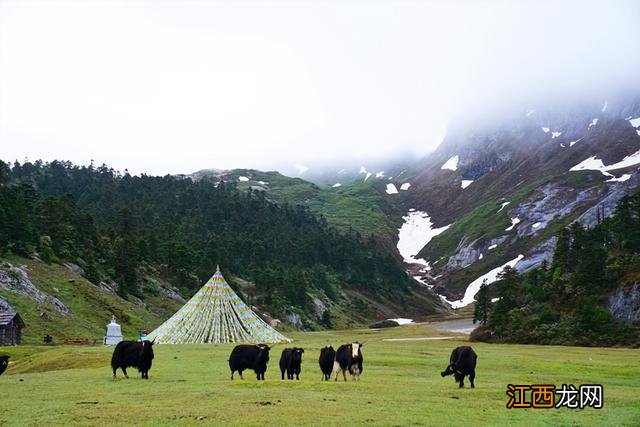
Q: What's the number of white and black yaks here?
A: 1